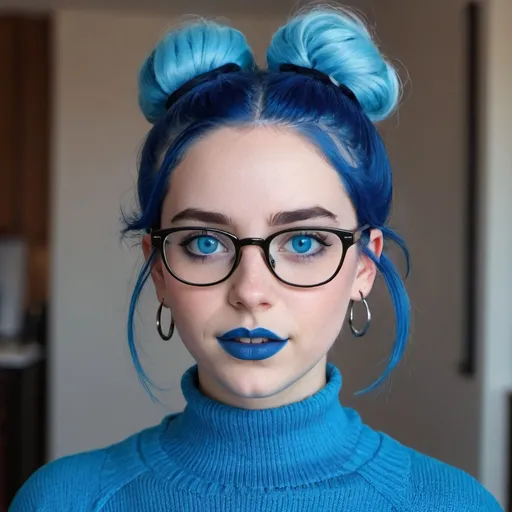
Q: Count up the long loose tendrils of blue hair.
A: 2